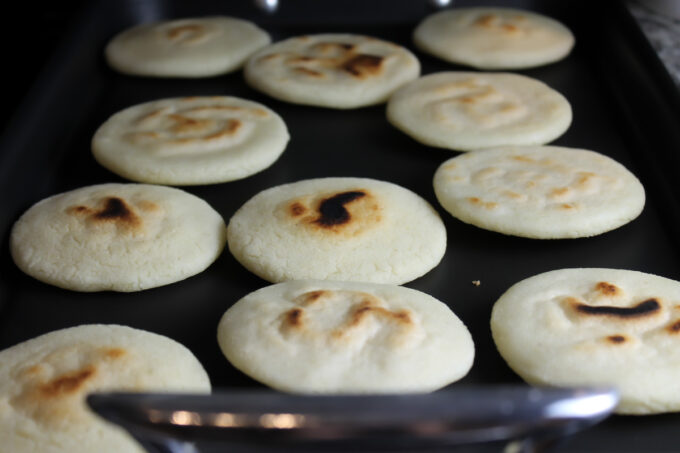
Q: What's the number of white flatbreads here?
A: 11